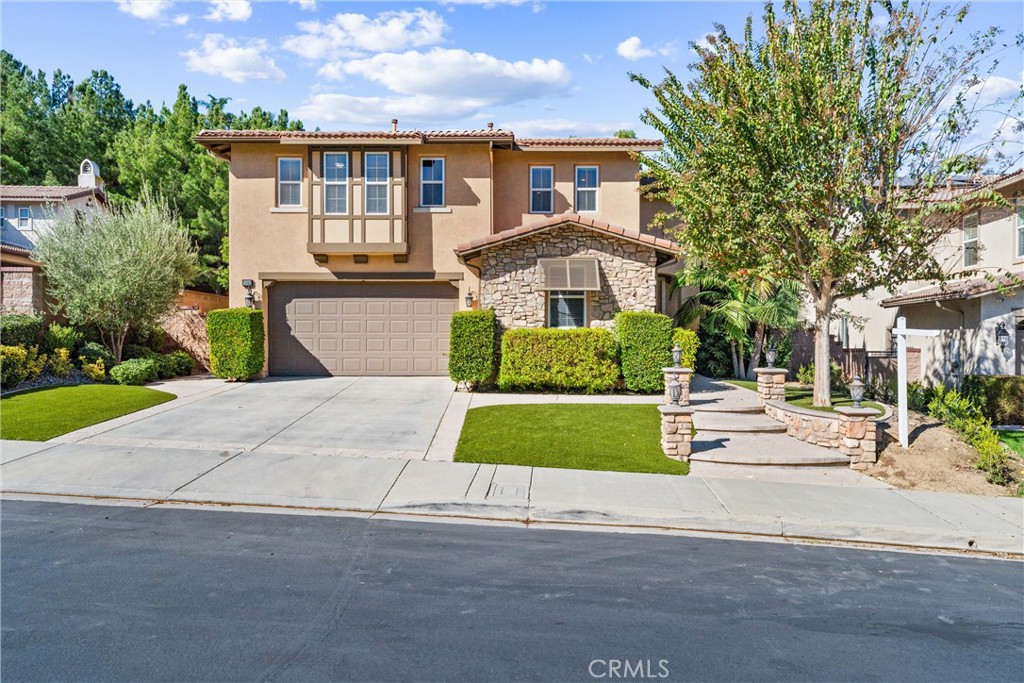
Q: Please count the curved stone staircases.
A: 1